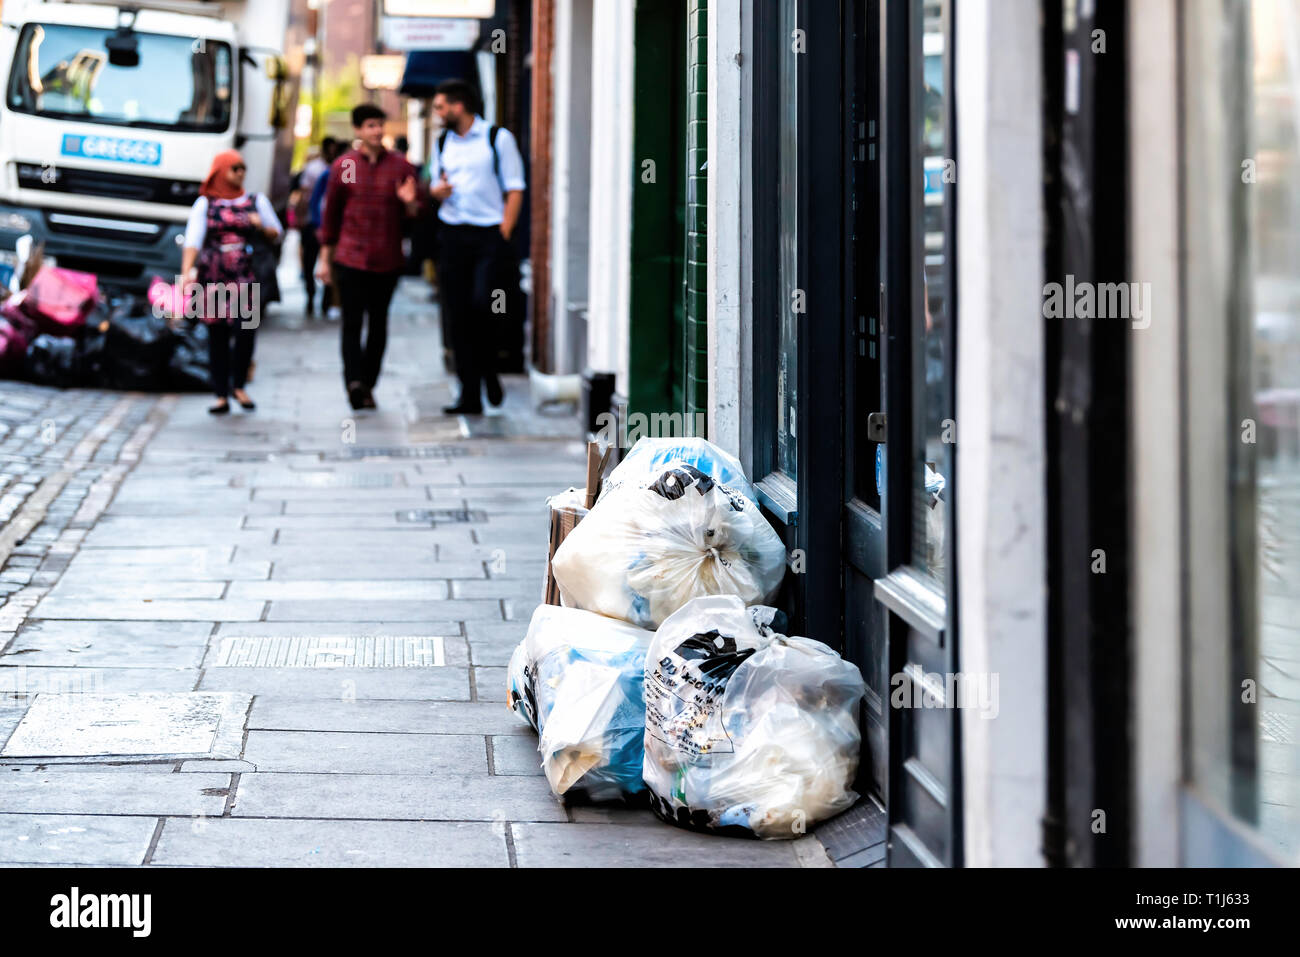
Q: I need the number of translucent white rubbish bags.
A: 4